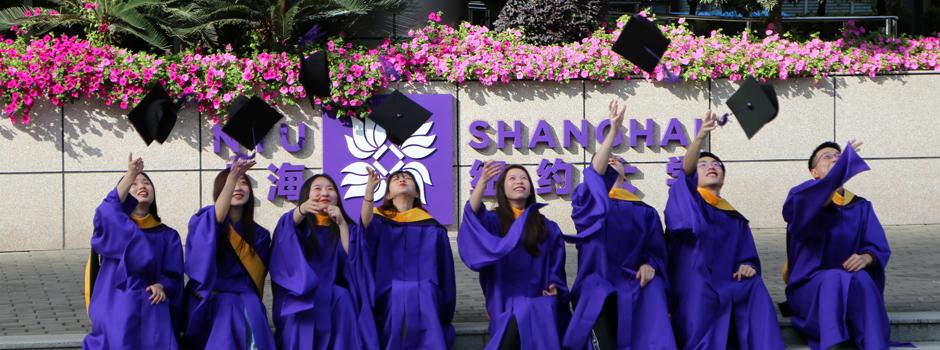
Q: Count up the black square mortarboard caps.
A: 6